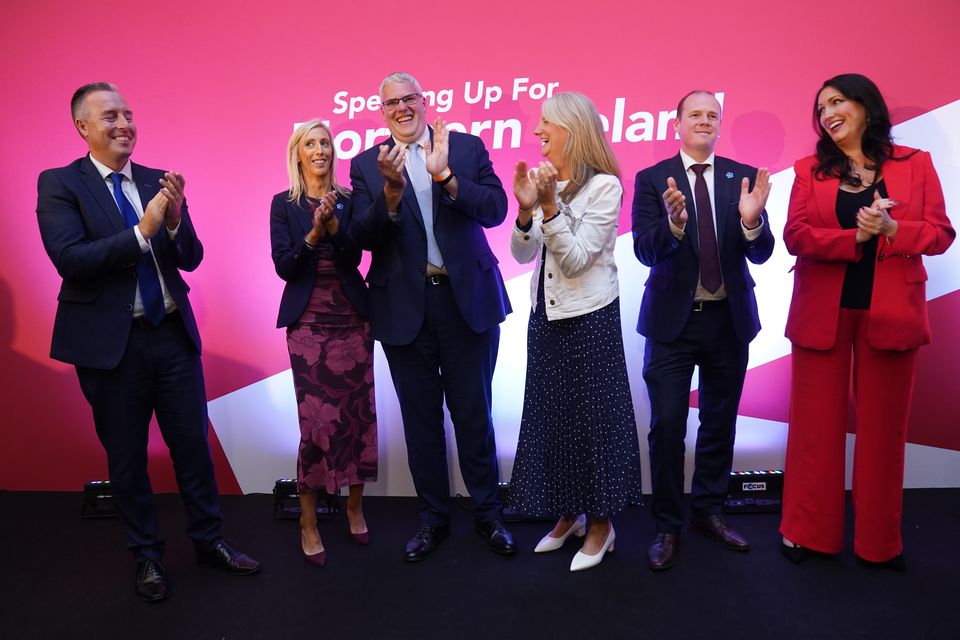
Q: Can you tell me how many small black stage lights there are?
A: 4